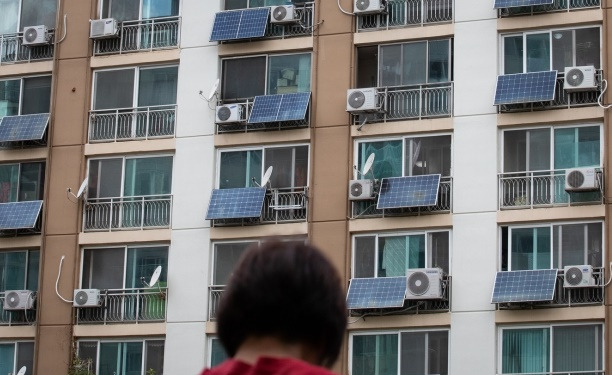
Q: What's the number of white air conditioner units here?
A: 13